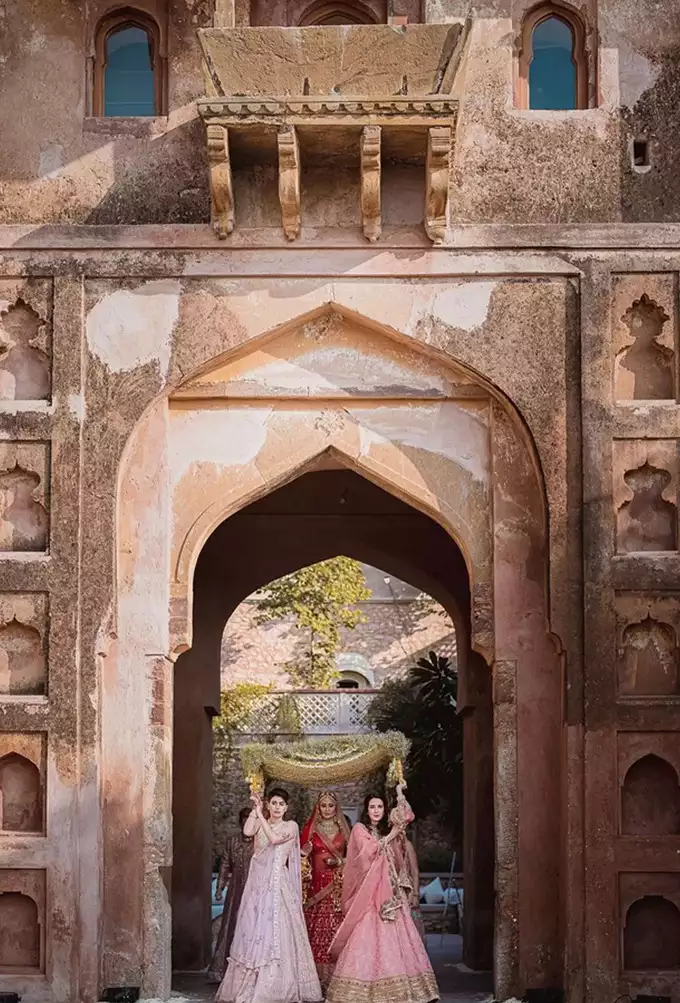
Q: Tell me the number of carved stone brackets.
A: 4